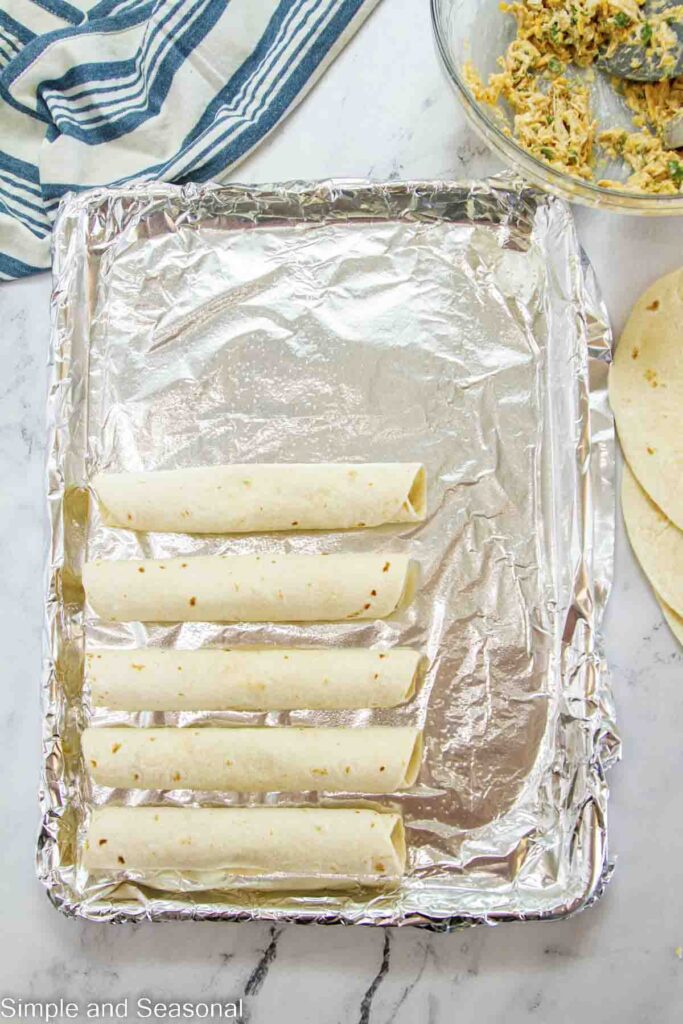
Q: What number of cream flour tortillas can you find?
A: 8